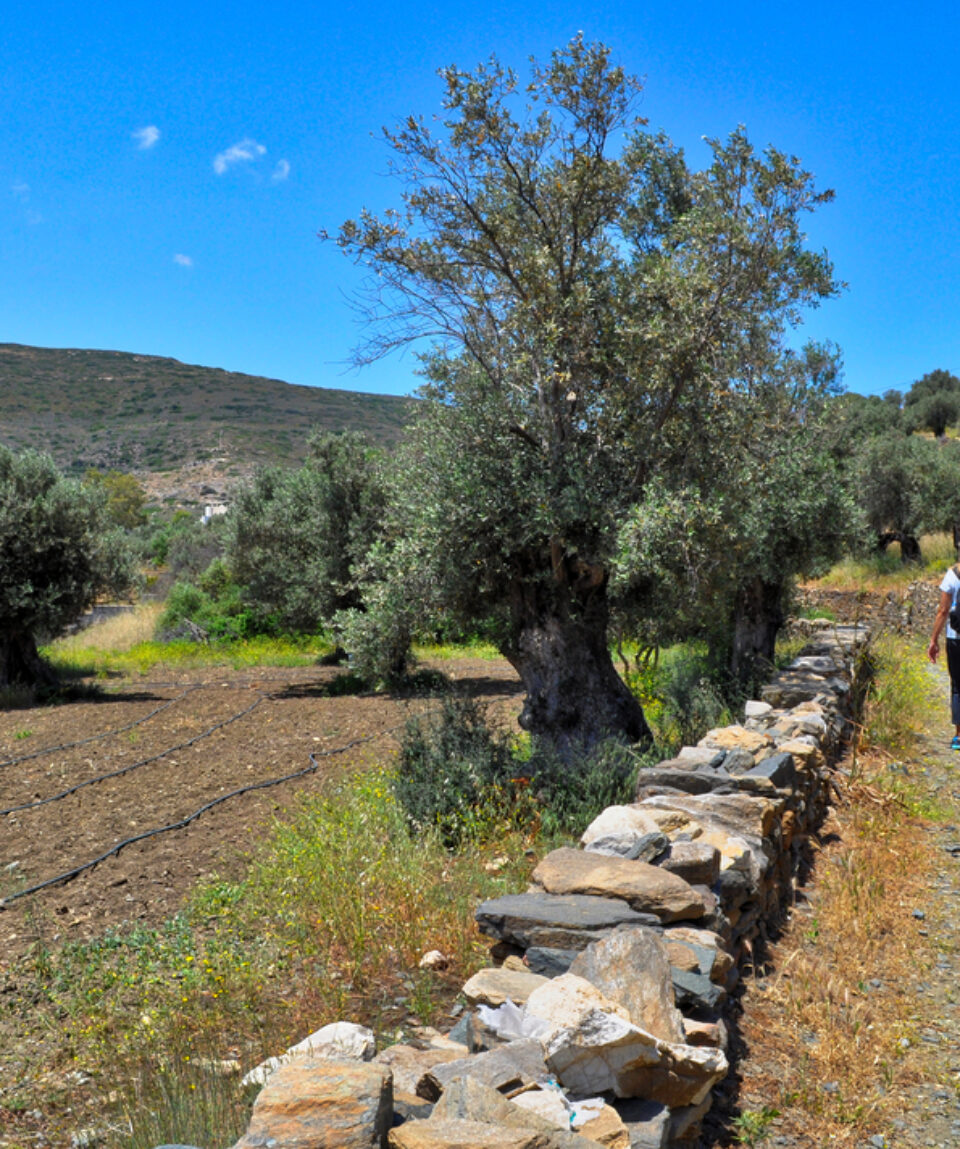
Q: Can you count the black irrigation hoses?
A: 3